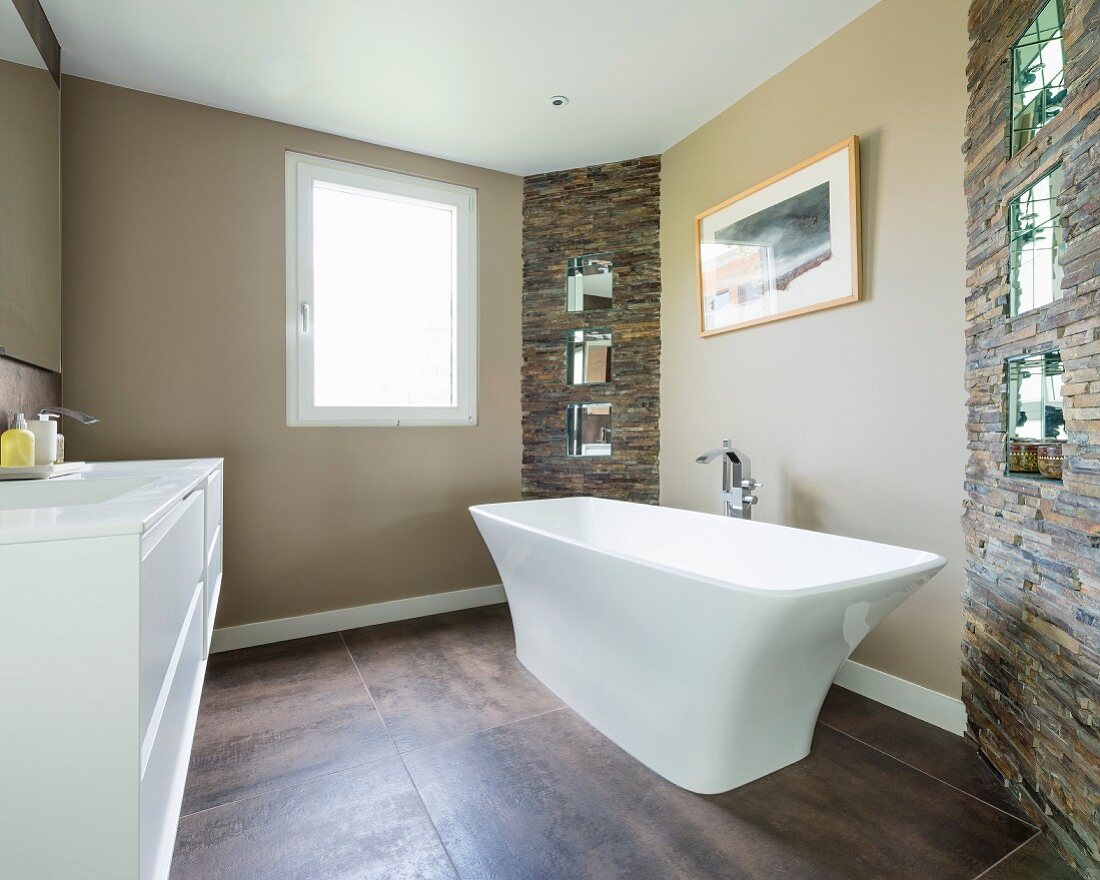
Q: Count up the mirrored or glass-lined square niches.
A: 6